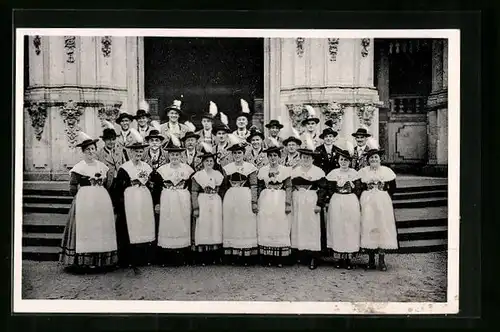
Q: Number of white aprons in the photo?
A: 9